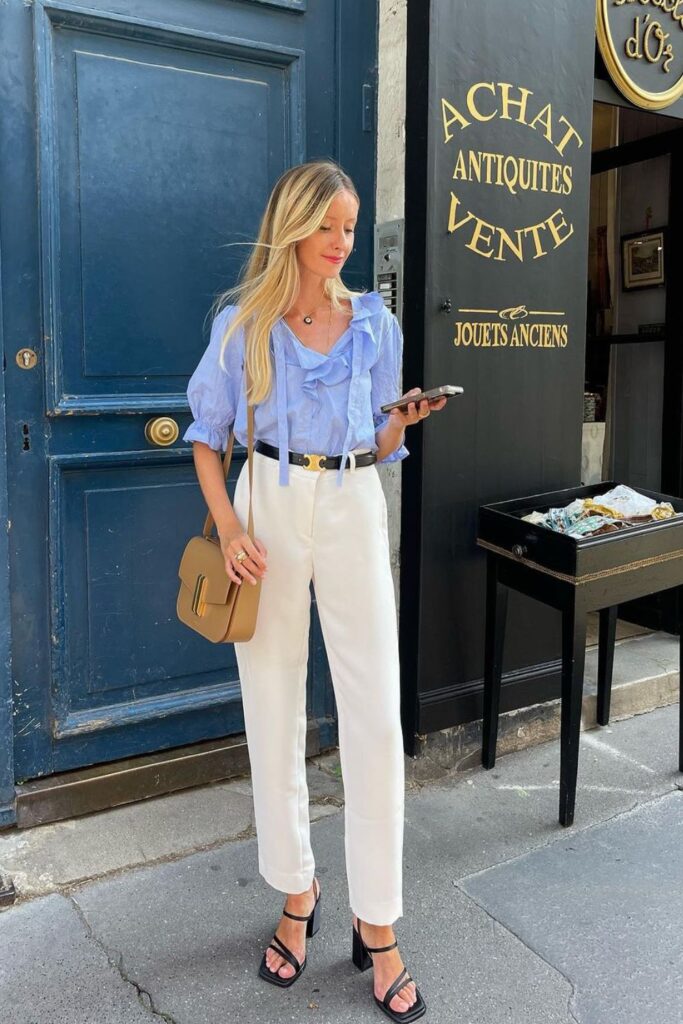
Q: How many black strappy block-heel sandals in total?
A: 2